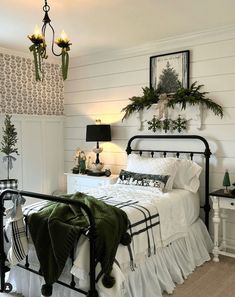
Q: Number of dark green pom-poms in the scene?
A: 3